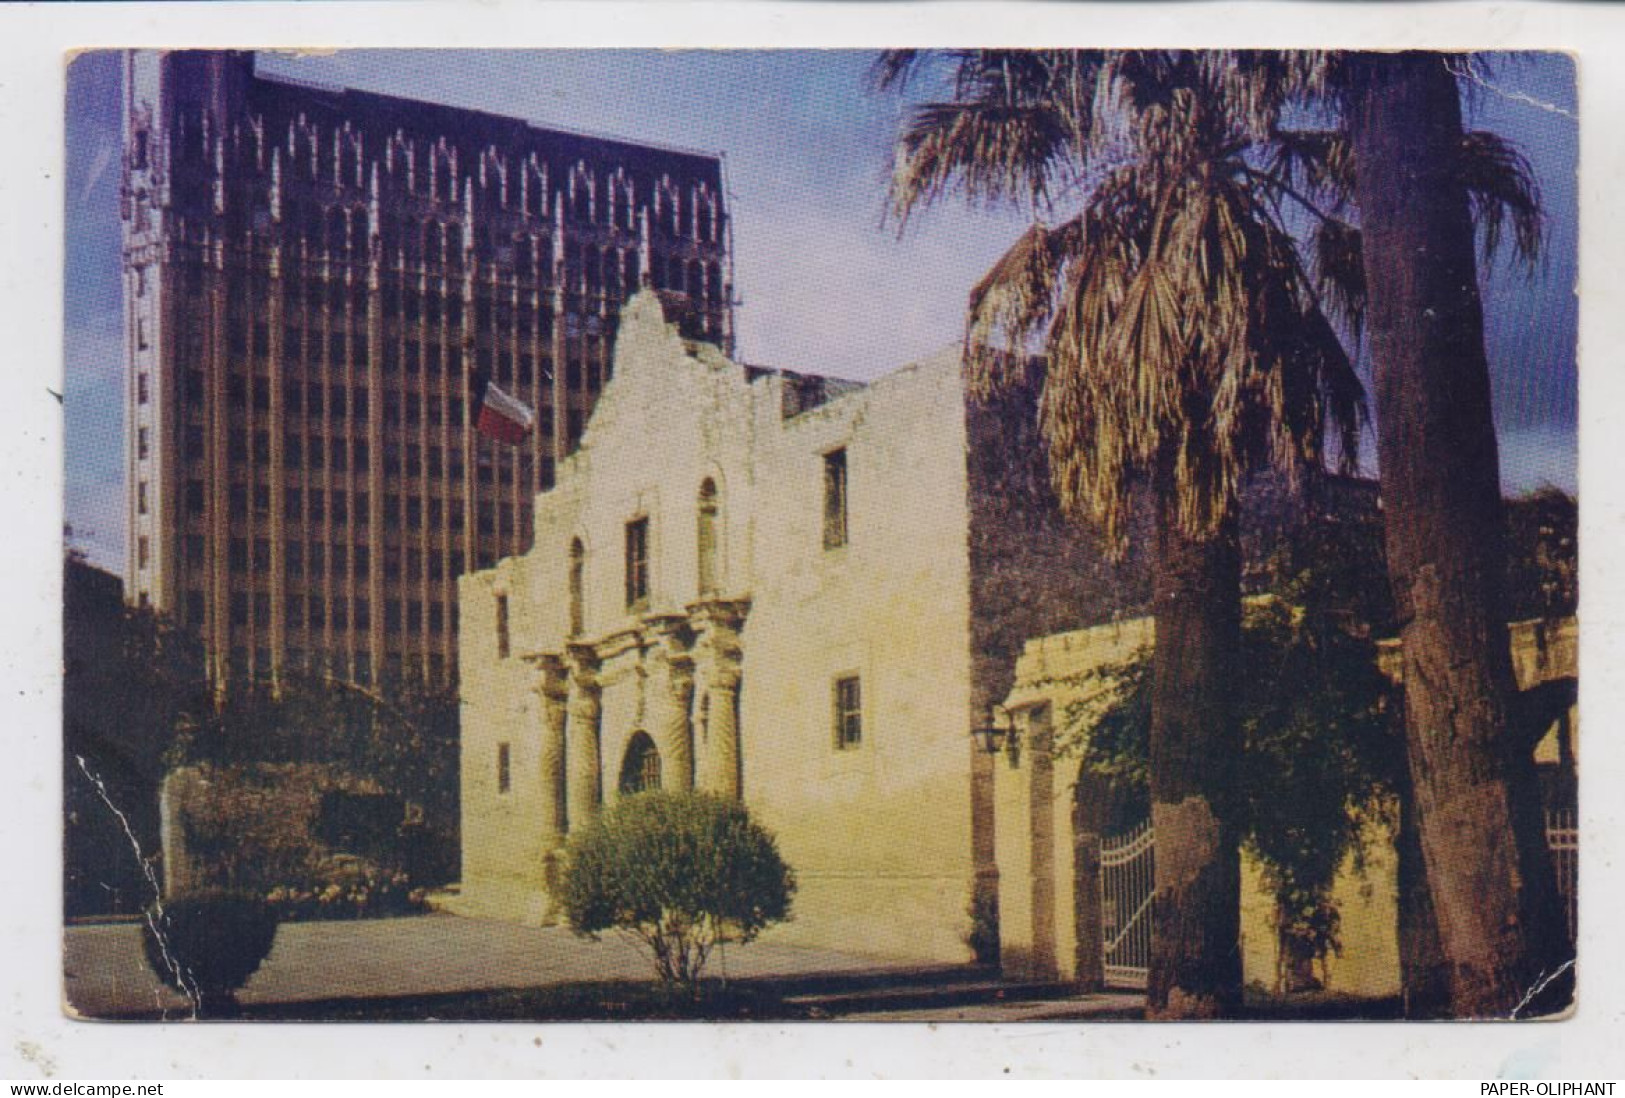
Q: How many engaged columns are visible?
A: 4